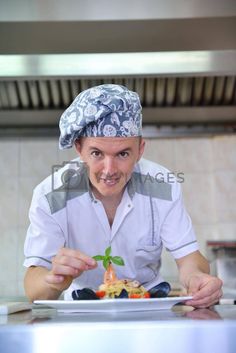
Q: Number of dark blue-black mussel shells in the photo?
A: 3